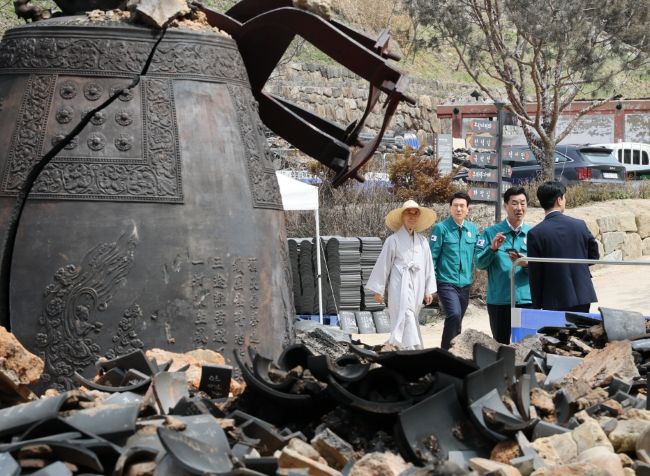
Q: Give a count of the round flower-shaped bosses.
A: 9